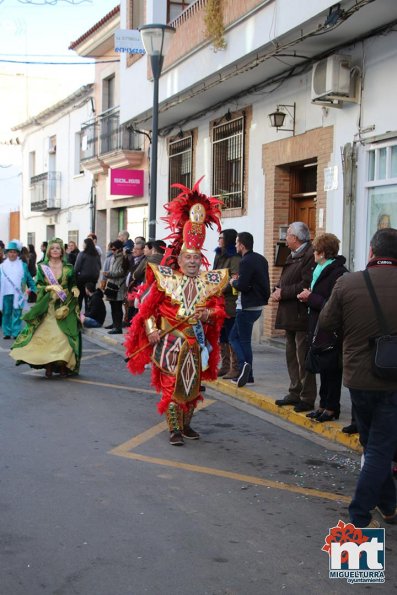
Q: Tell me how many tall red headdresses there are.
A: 1